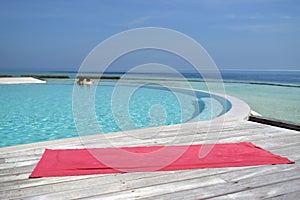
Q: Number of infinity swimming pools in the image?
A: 1